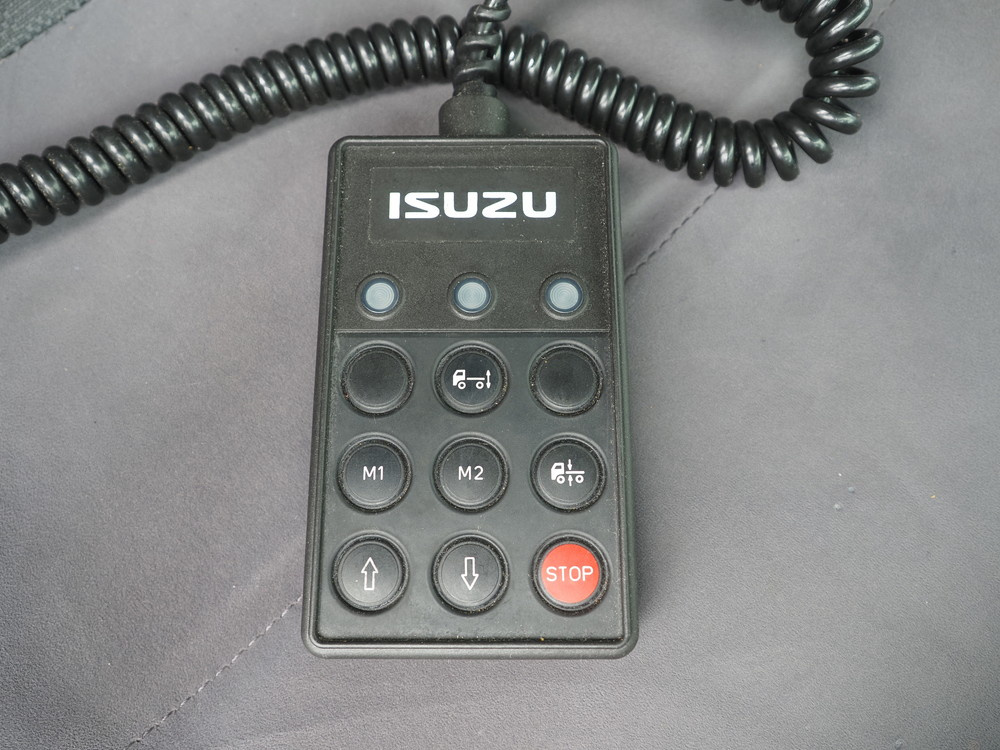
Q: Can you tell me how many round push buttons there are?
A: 9